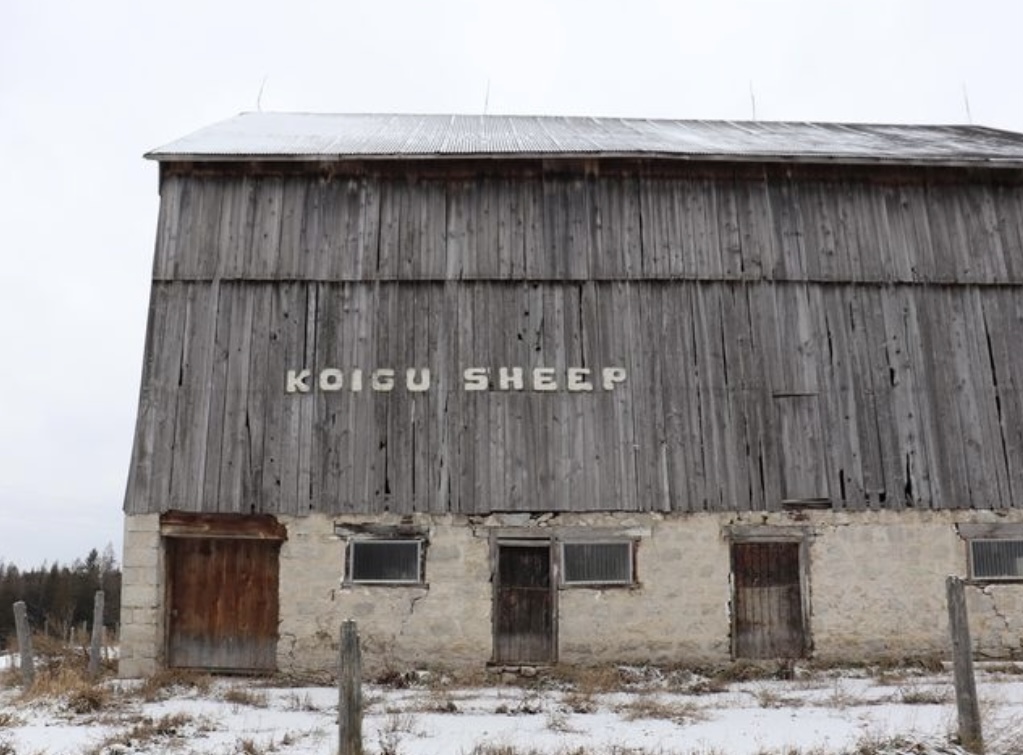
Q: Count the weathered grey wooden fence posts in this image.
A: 4